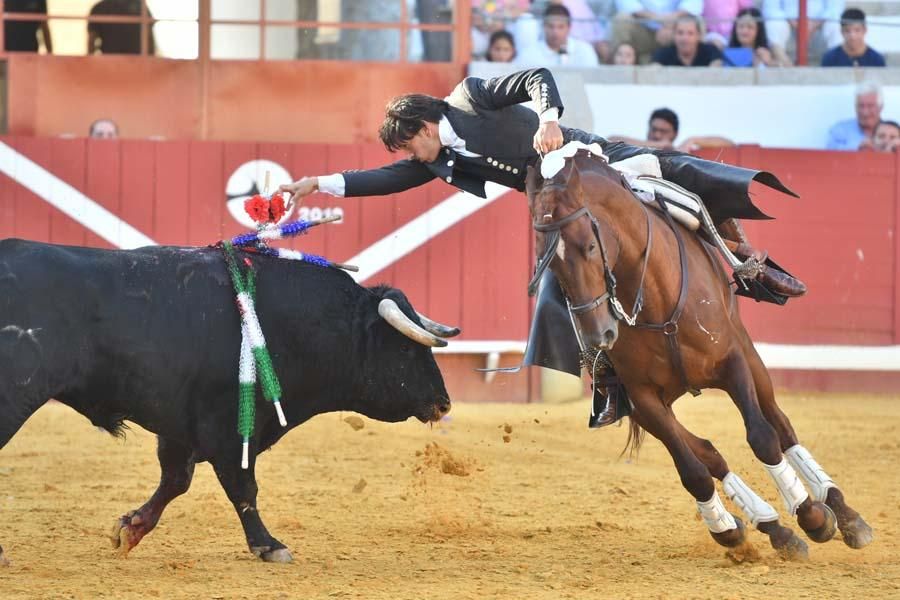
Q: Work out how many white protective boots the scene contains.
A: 4